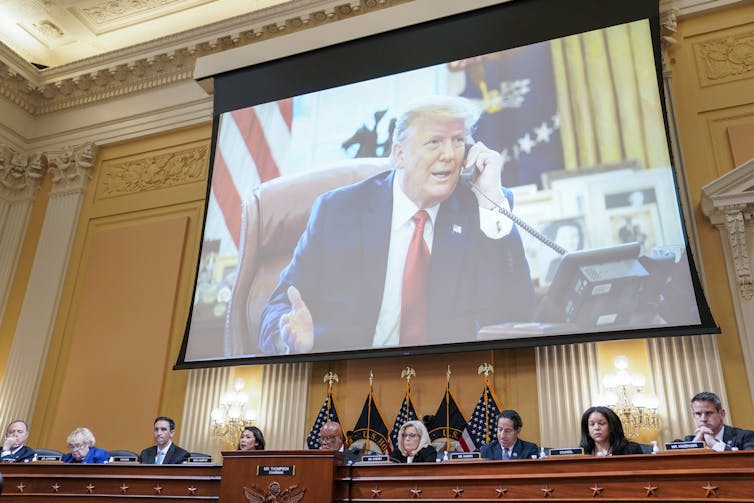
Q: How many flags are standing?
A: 5